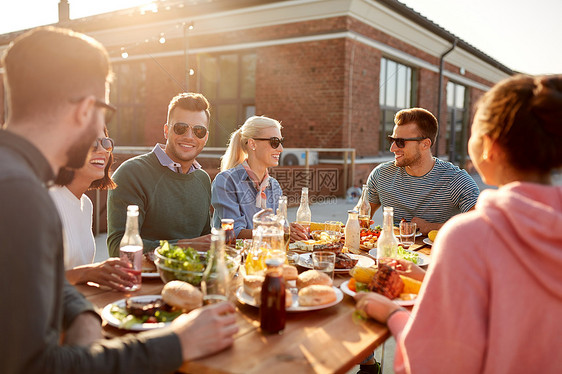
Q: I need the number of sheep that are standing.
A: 0